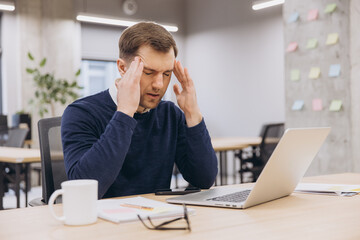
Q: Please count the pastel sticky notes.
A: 12